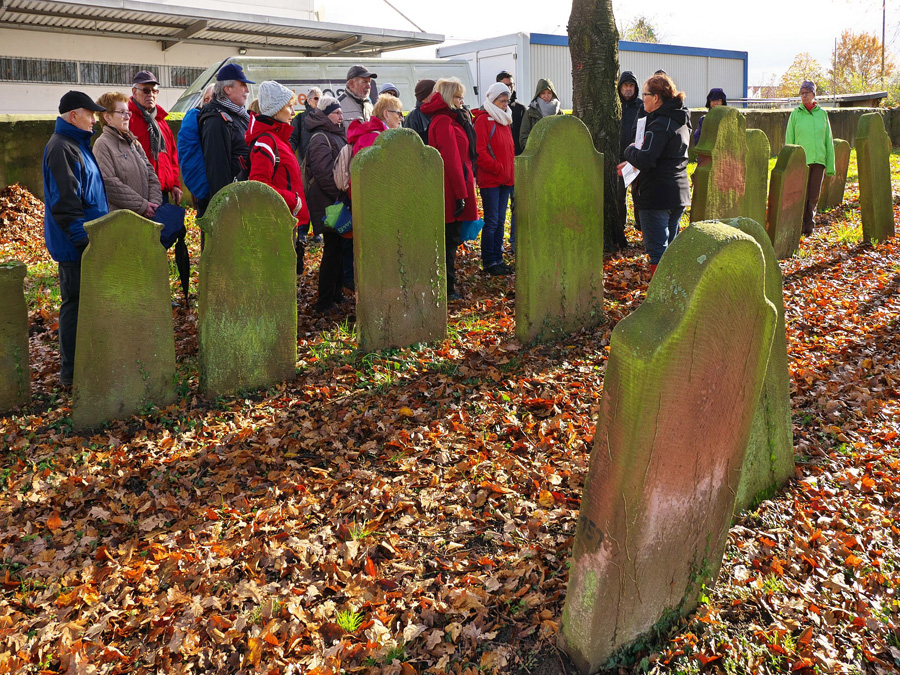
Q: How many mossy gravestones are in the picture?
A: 12